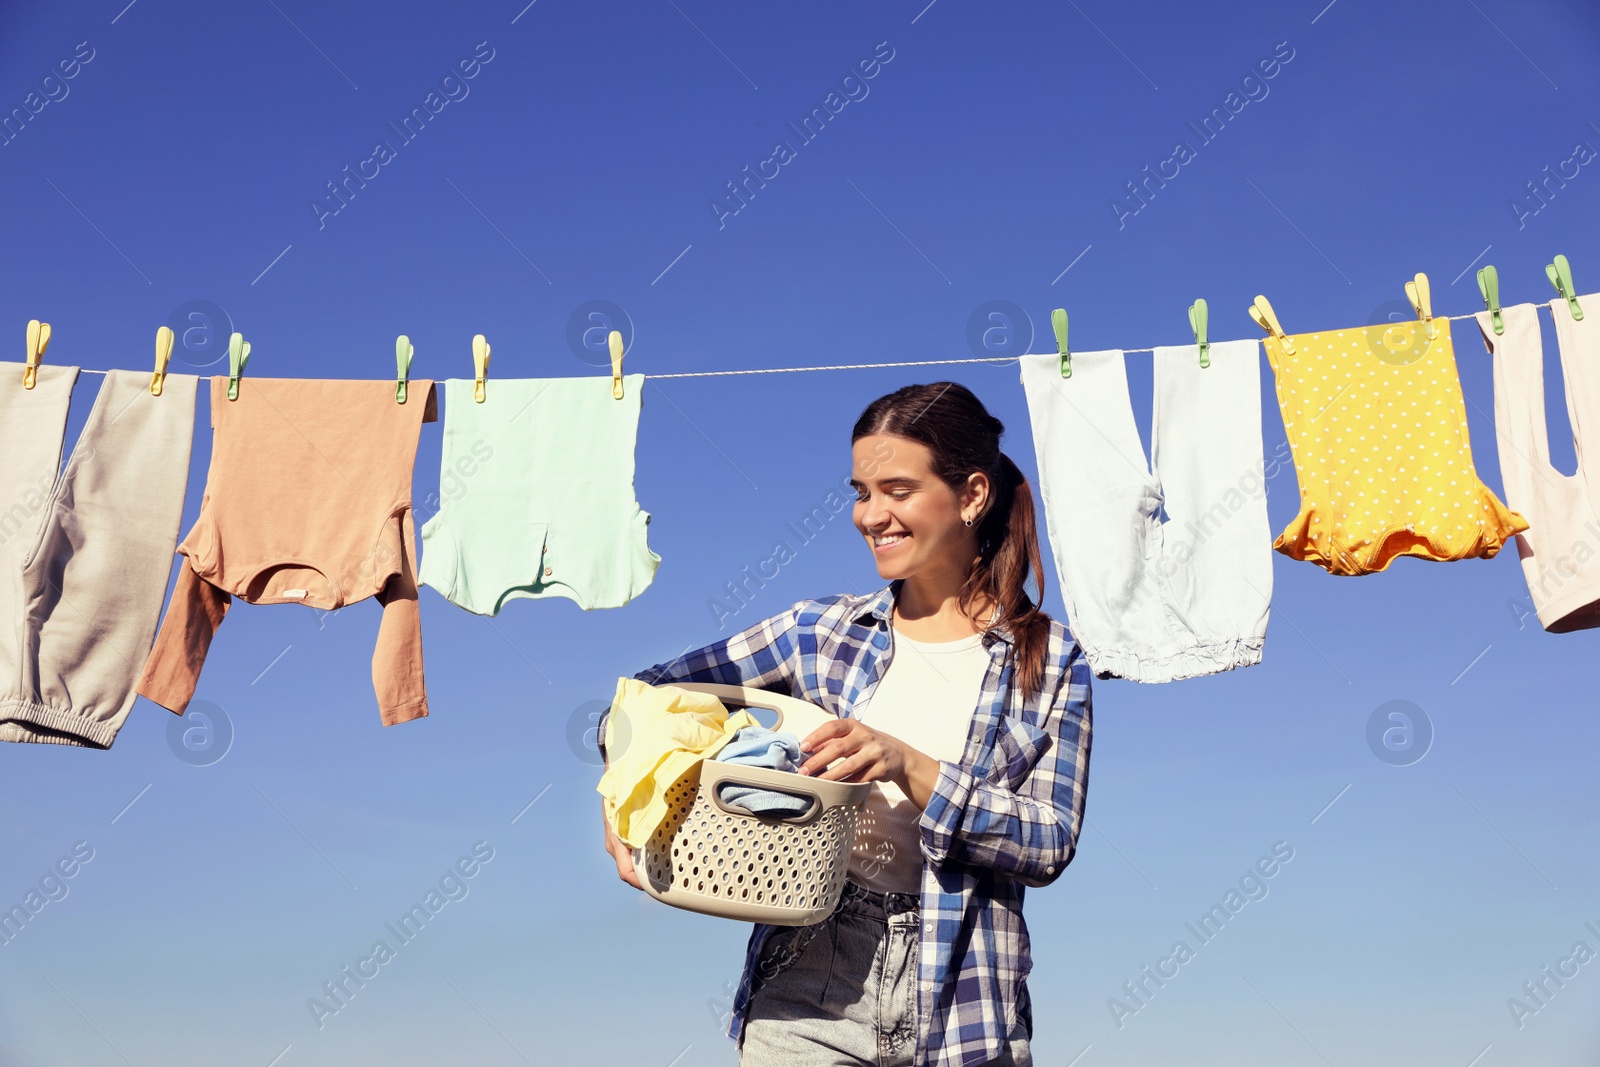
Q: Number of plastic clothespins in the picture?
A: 12